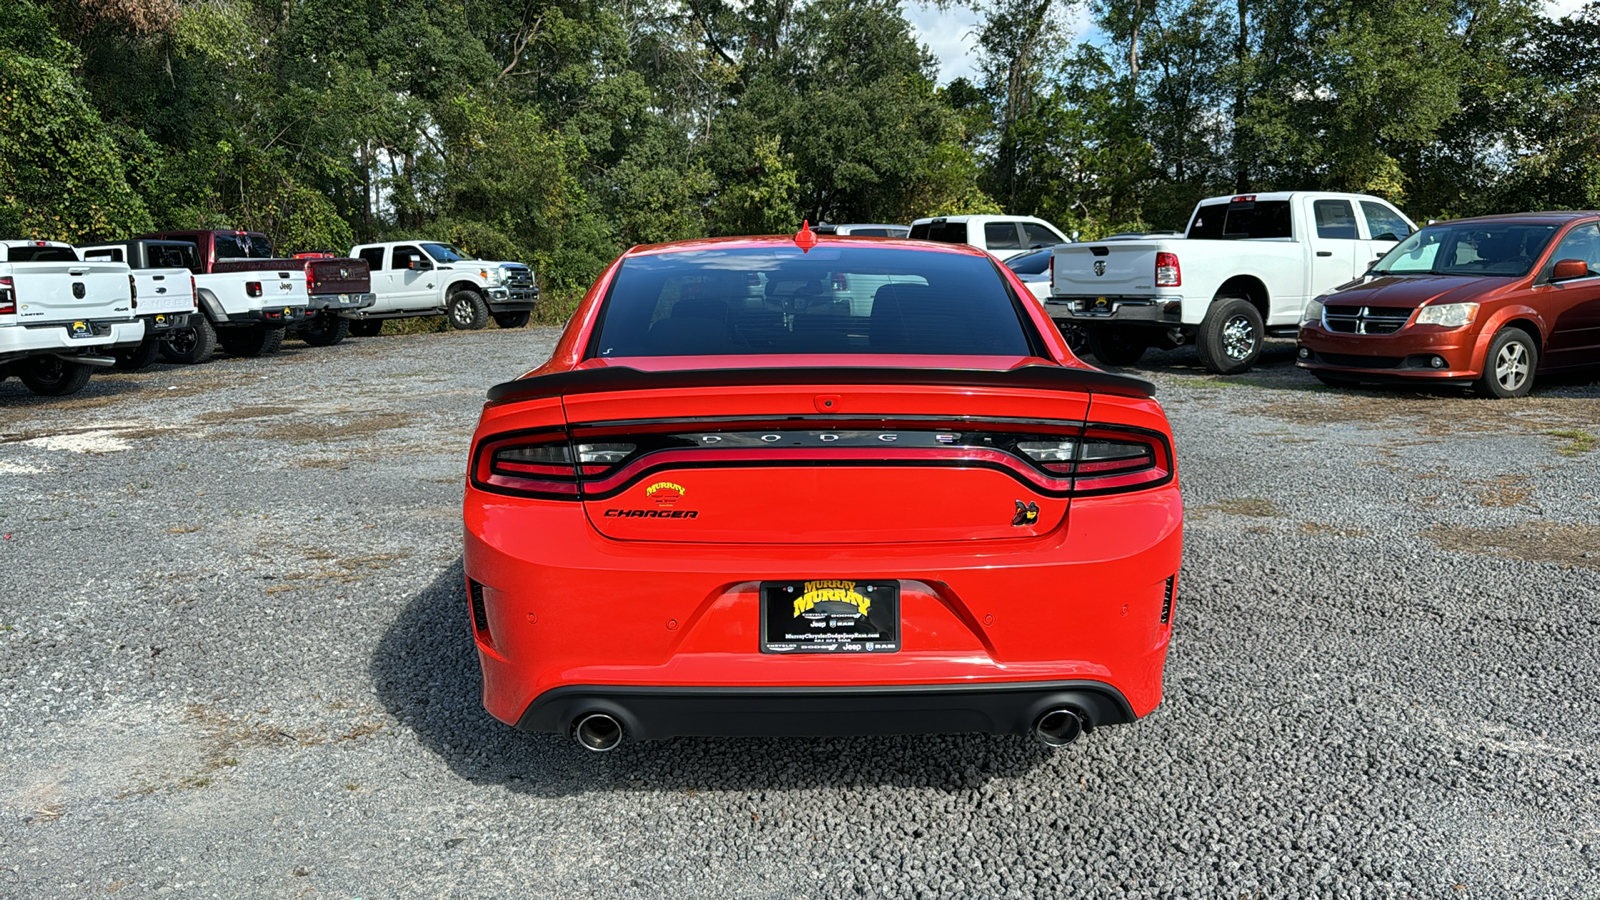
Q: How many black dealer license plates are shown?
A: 5